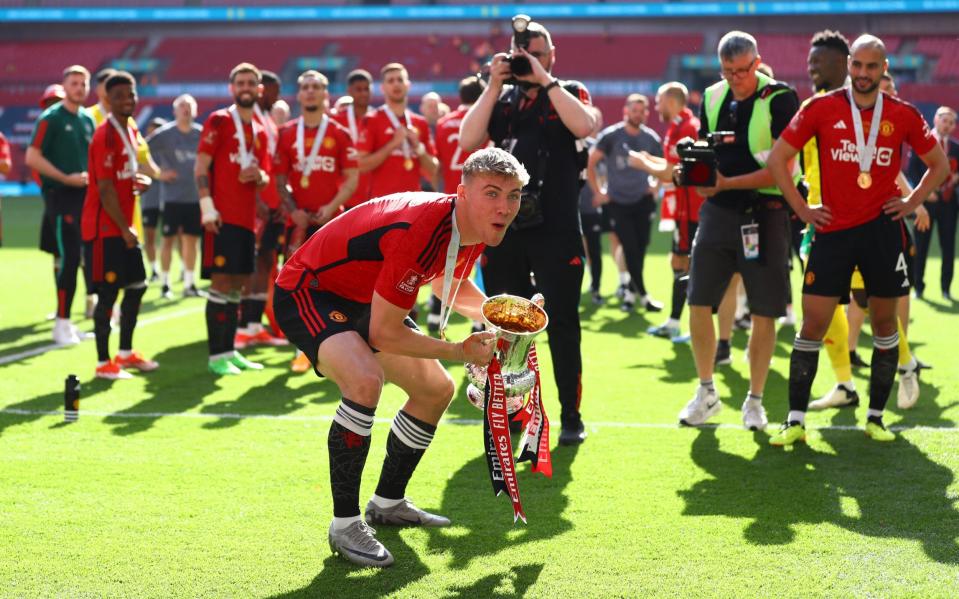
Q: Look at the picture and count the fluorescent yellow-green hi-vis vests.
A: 1